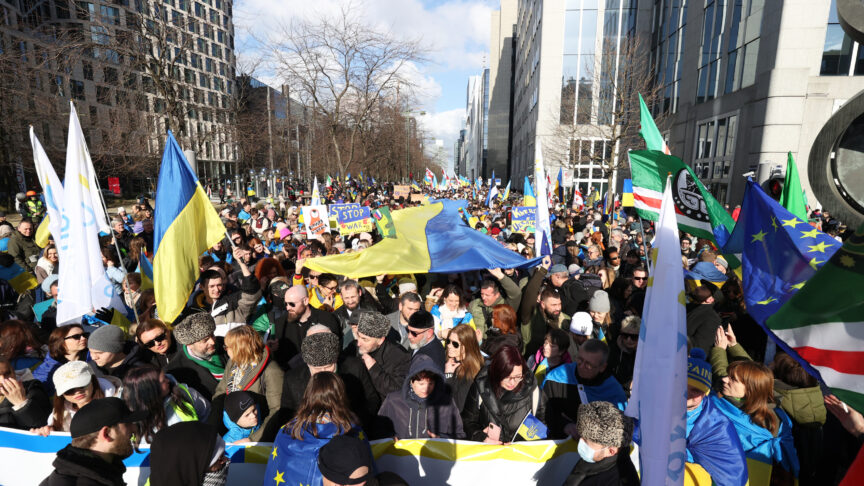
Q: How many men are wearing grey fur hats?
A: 4